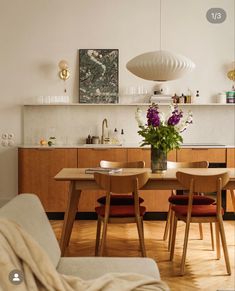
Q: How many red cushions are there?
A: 4